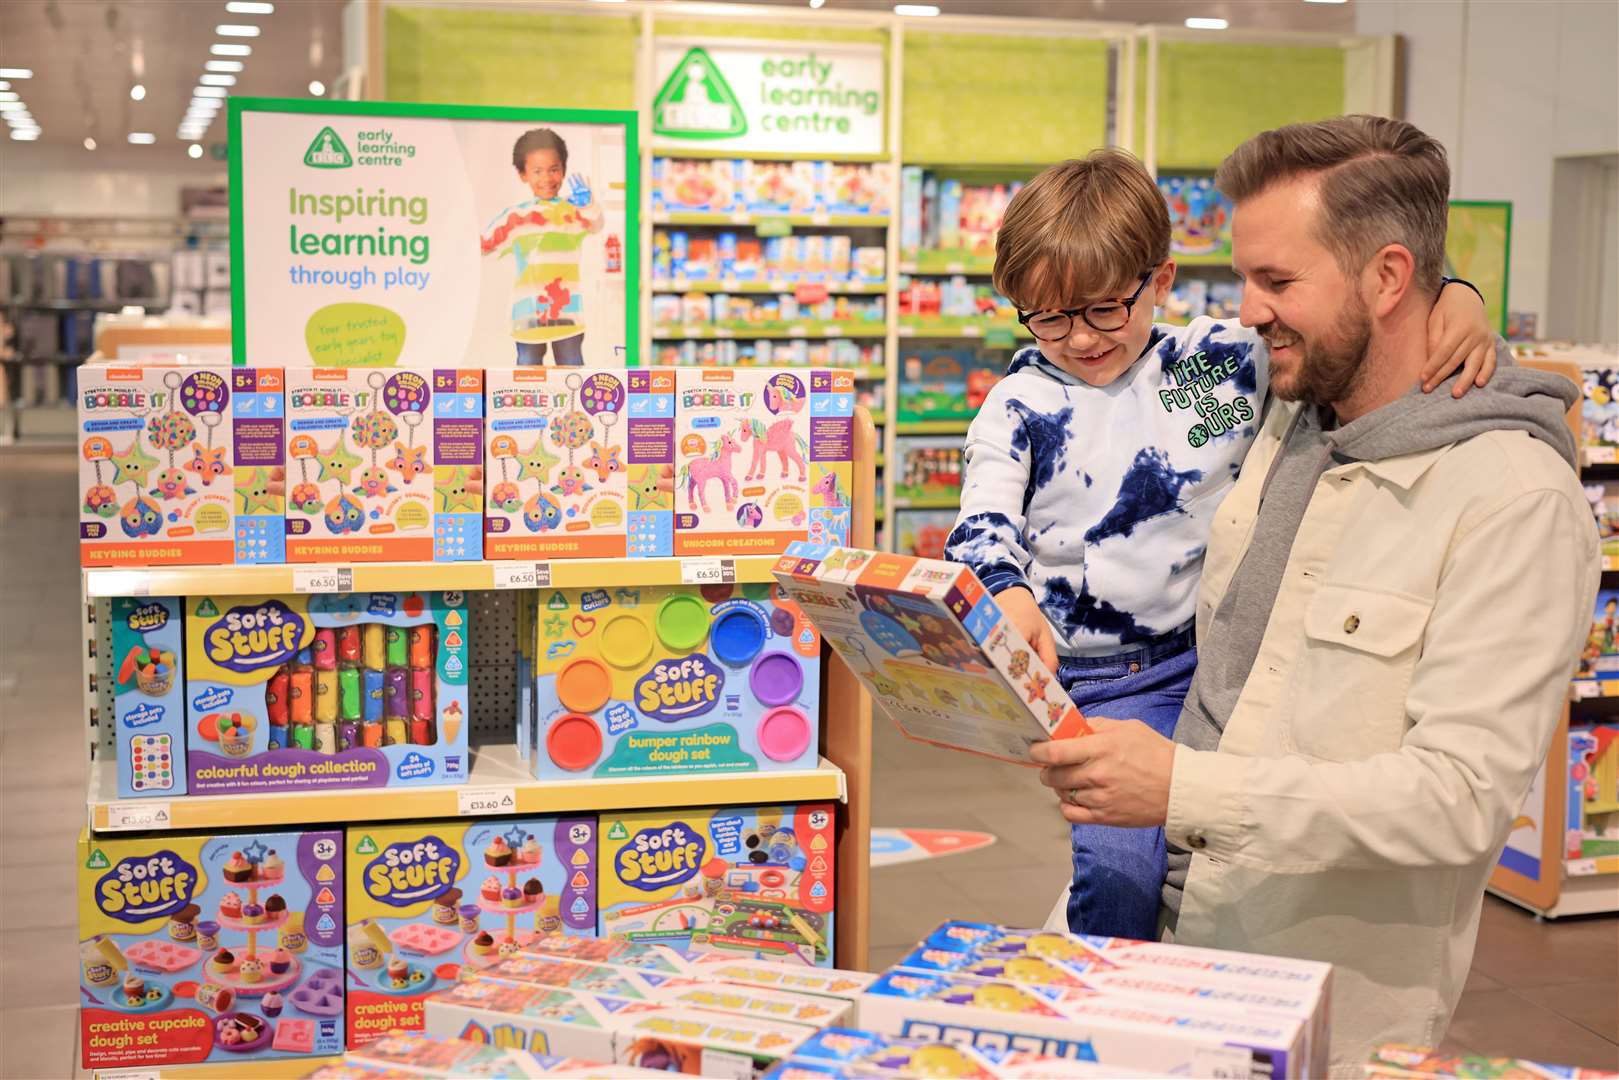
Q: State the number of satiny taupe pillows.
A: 0